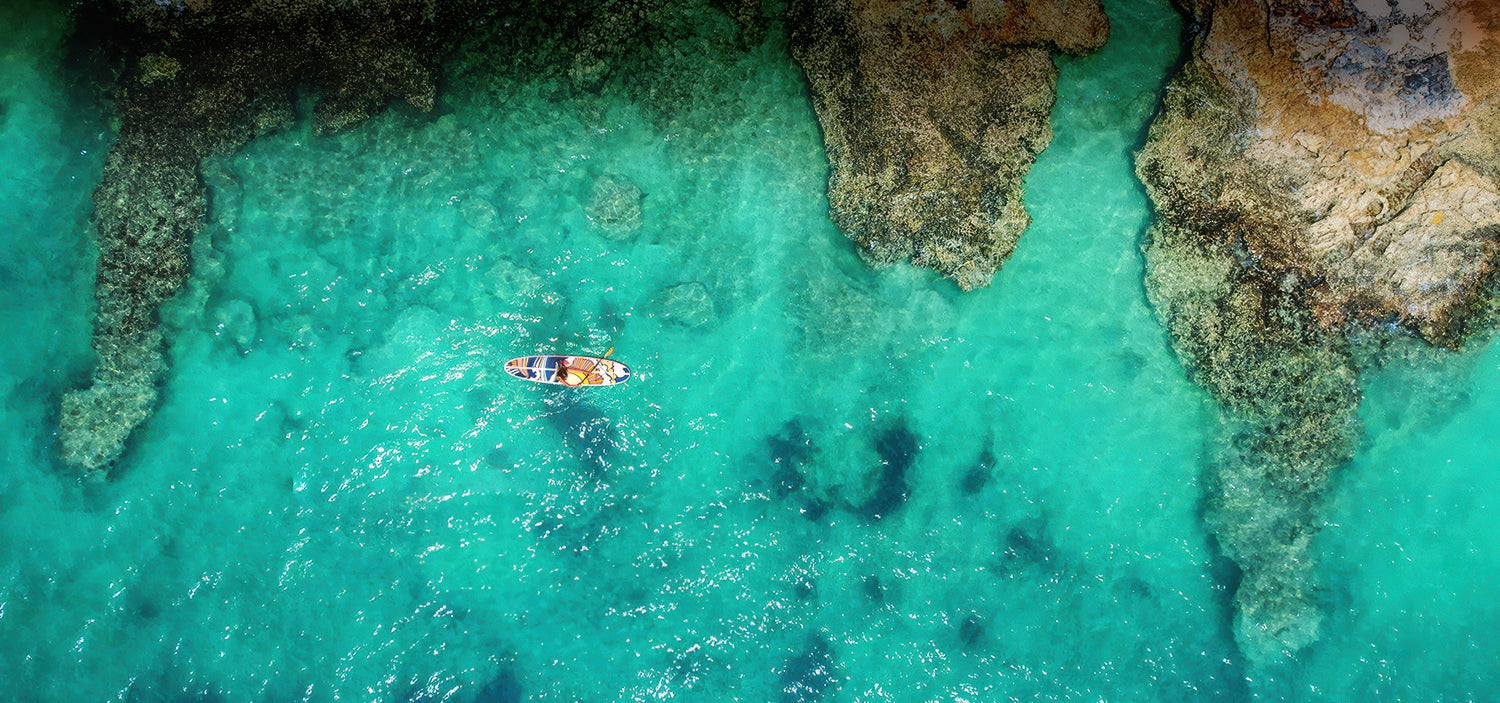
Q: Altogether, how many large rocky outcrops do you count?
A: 3